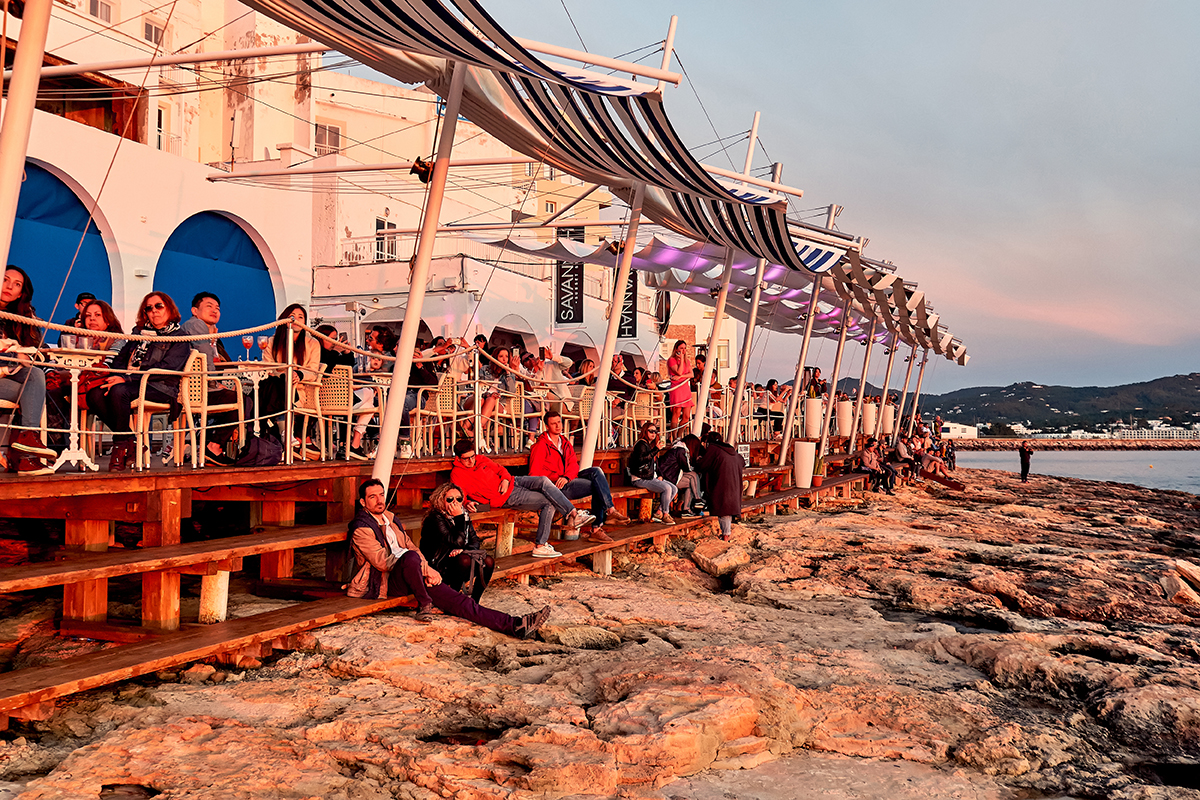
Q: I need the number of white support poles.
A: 11